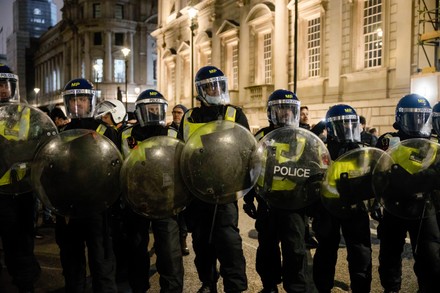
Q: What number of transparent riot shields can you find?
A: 7